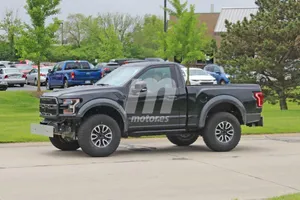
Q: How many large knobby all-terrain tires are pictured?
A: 4